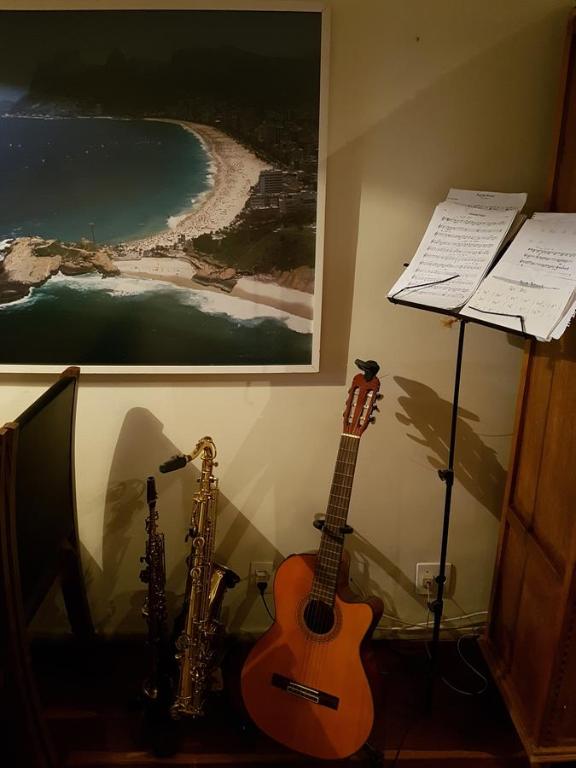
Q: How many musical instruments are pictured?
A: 3